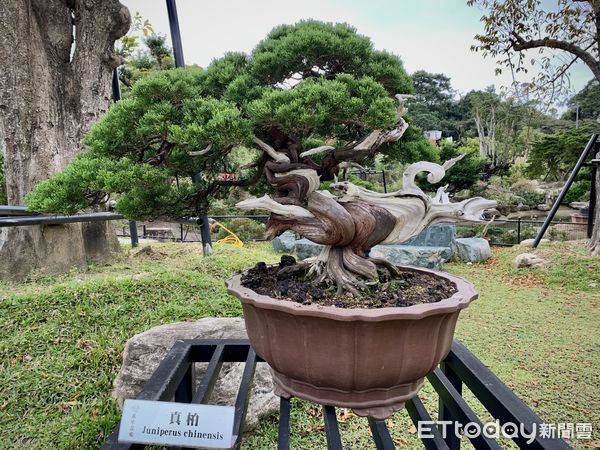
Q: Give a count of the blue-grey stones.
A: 5